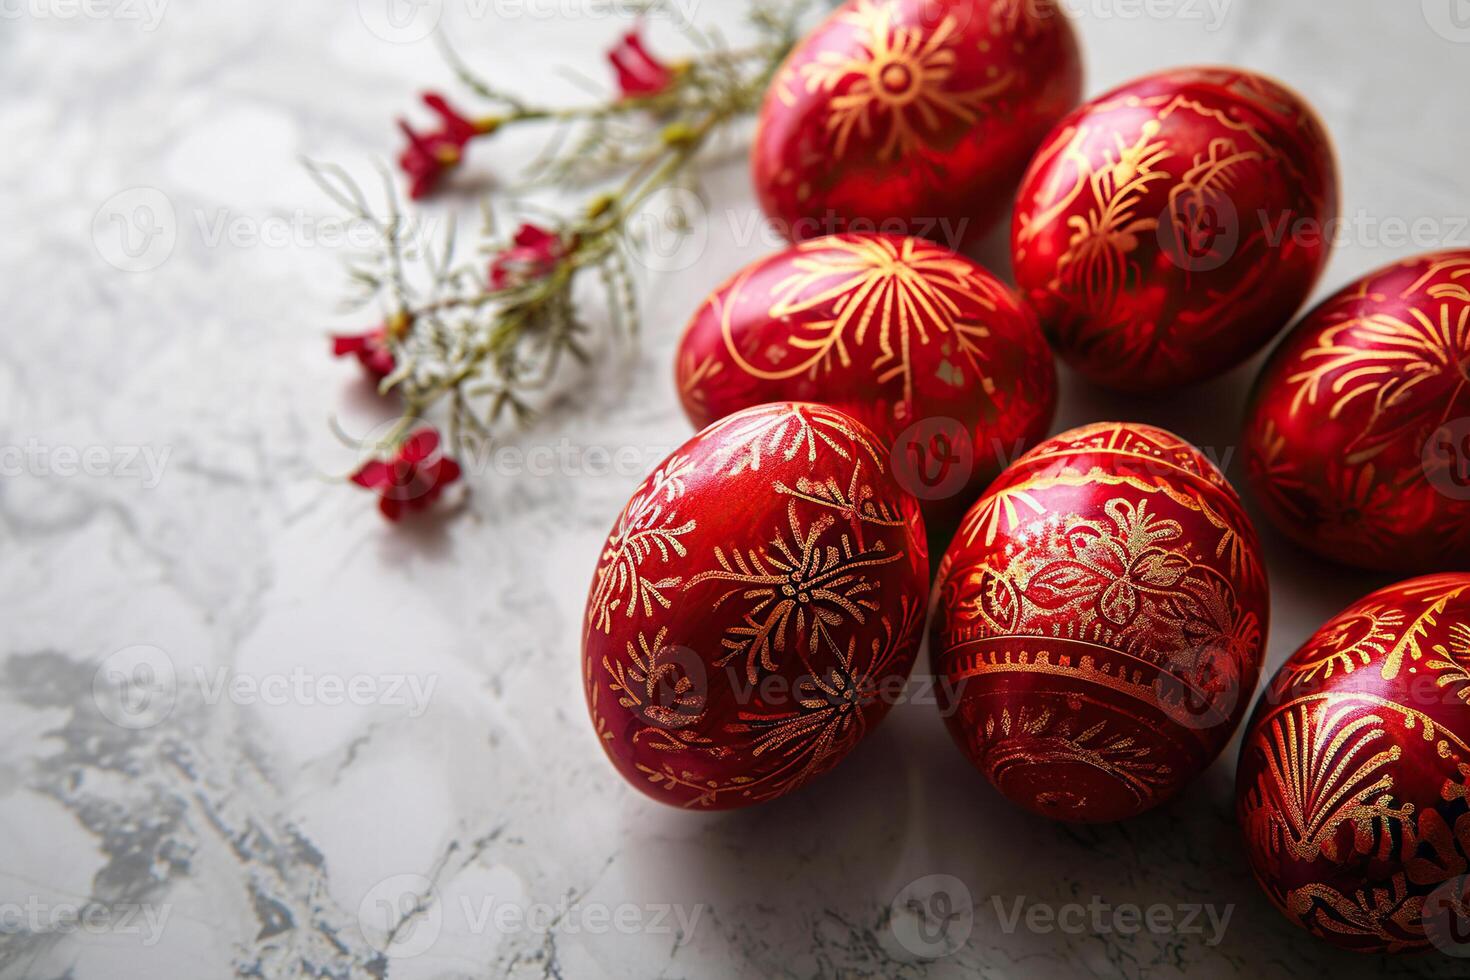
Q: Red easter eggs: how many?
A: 7